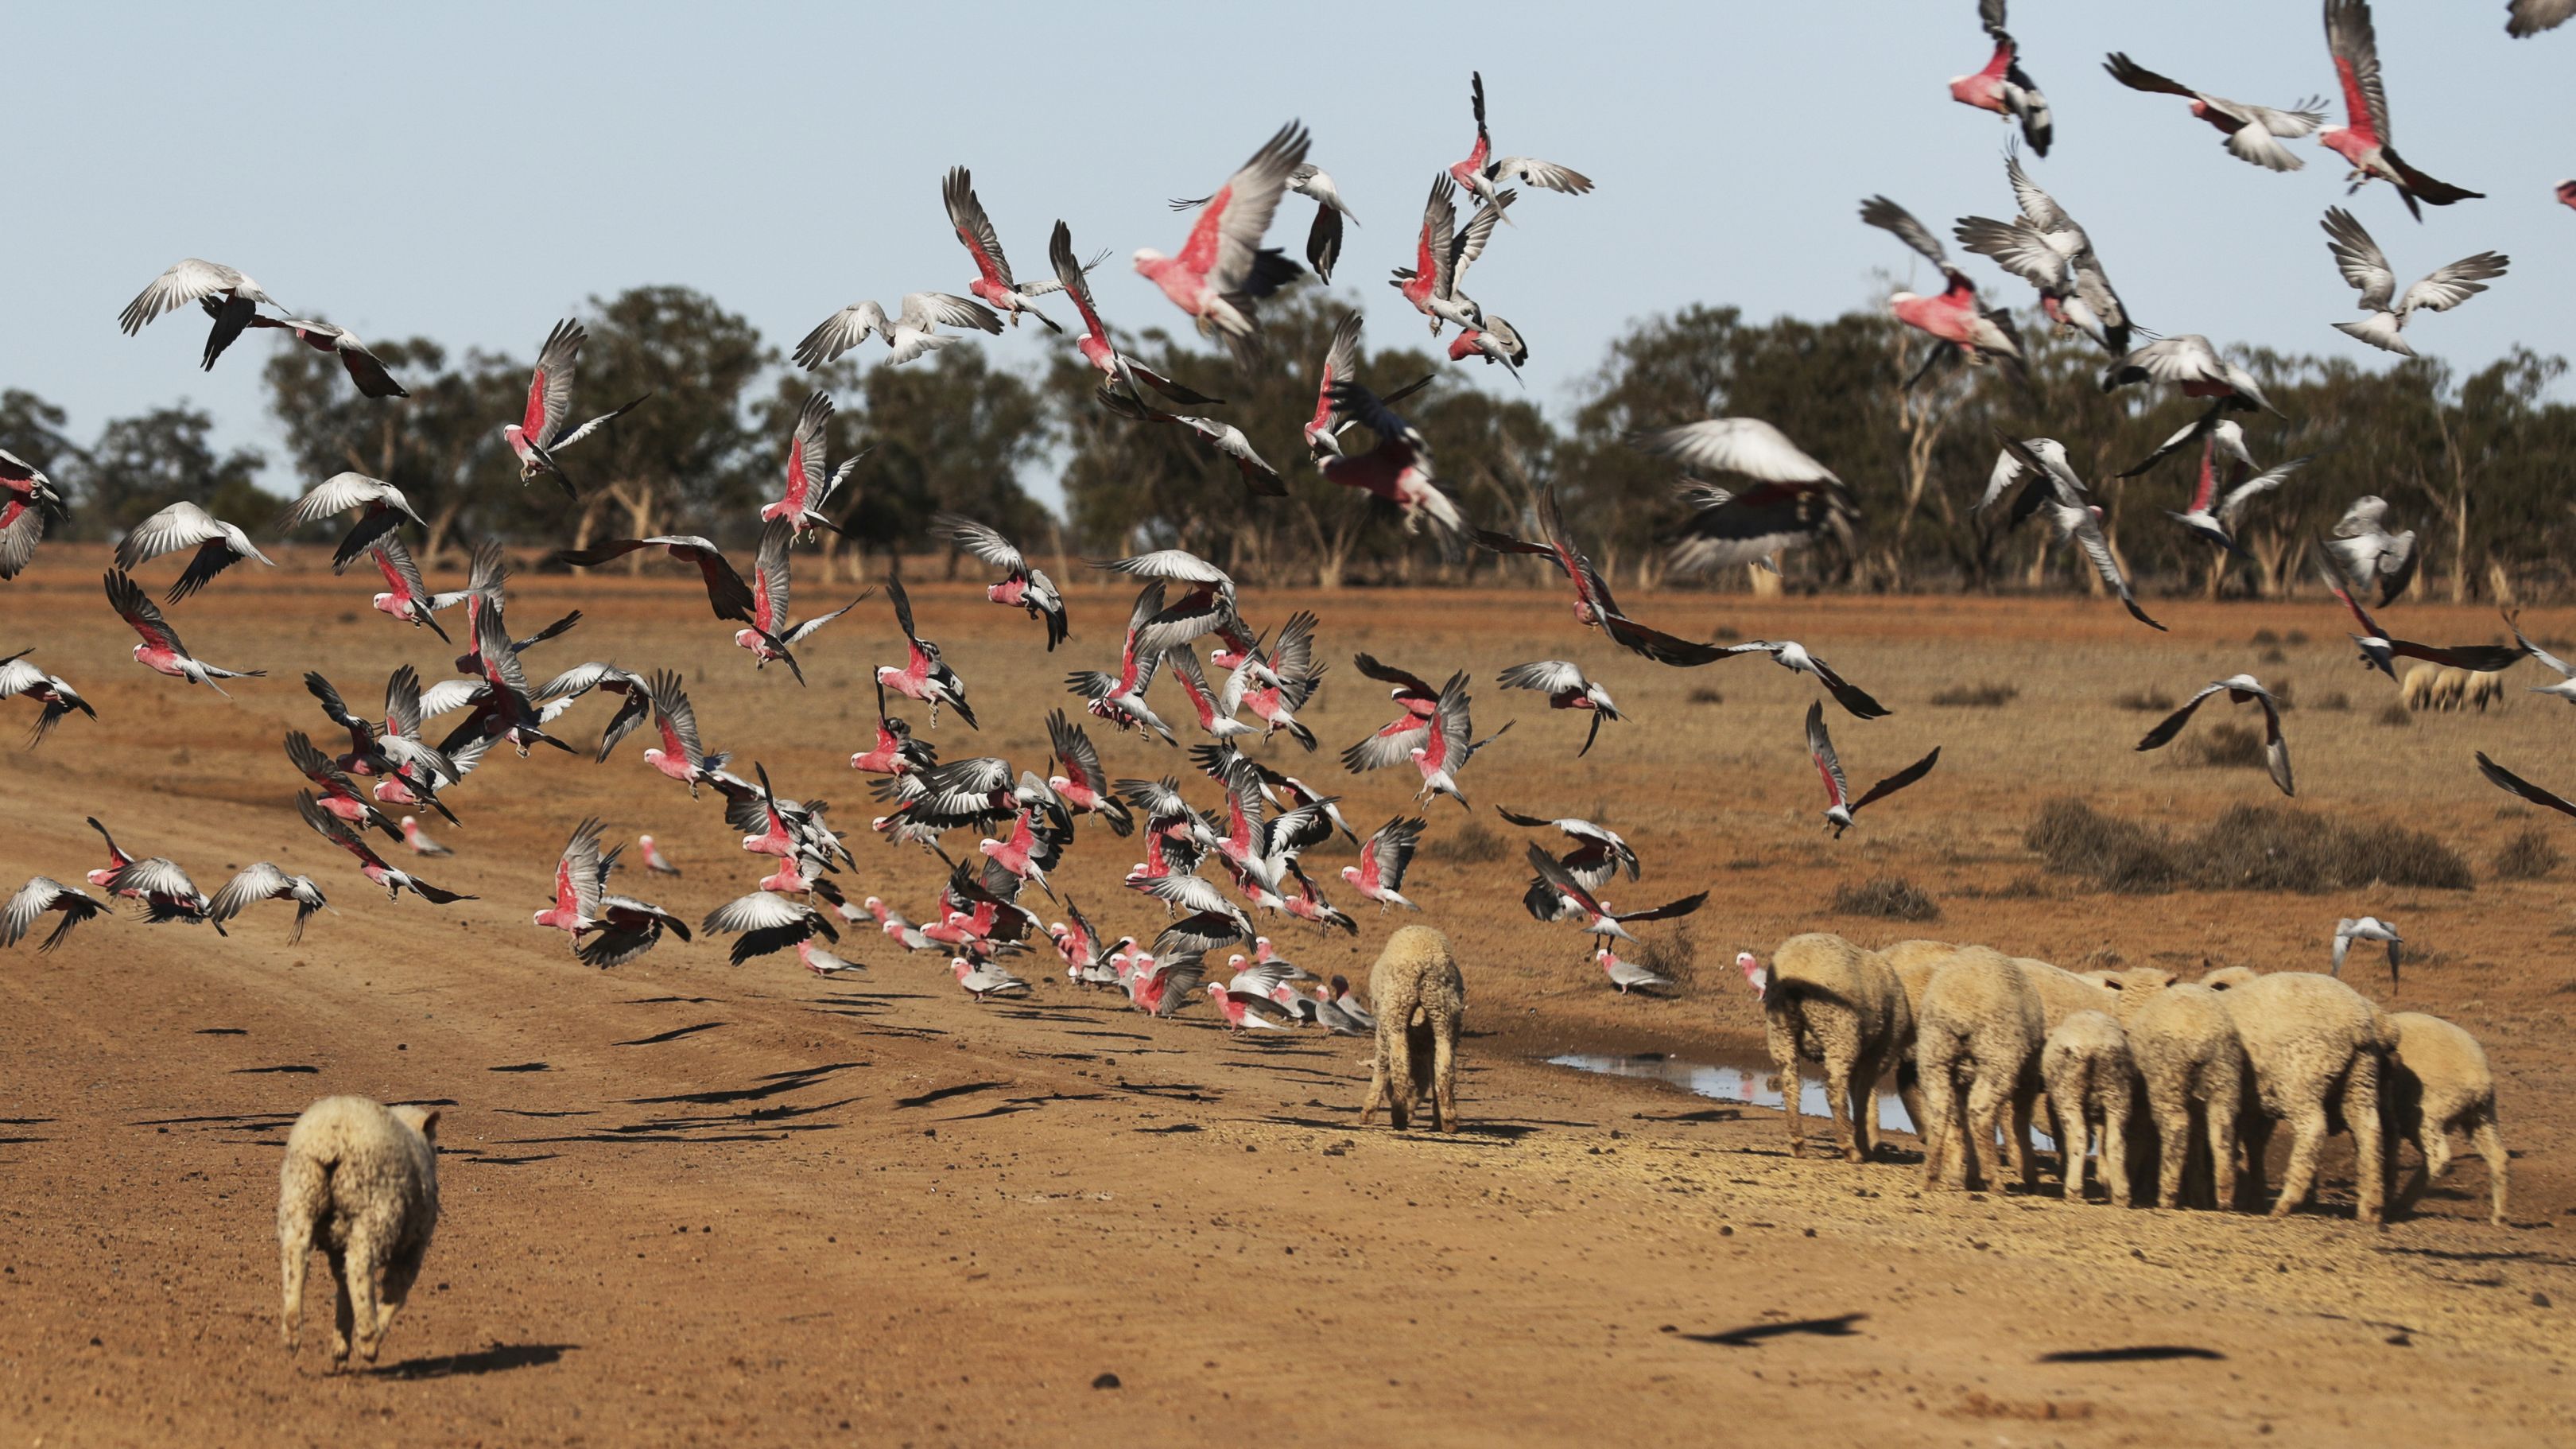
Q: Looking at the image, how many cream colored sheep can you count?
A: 15